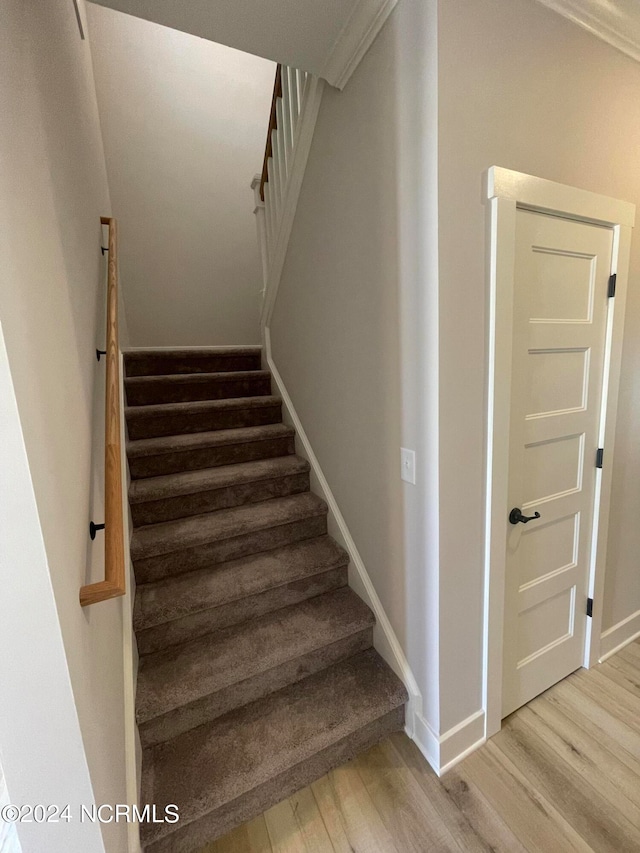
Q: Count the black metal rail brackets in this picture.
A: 3